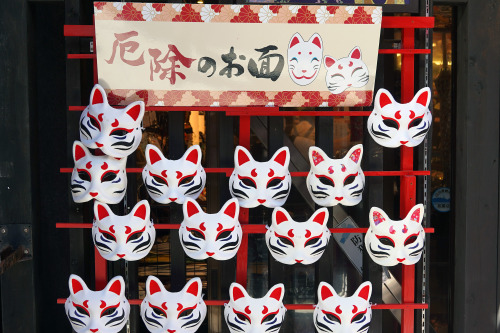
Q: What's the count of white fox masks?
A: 14